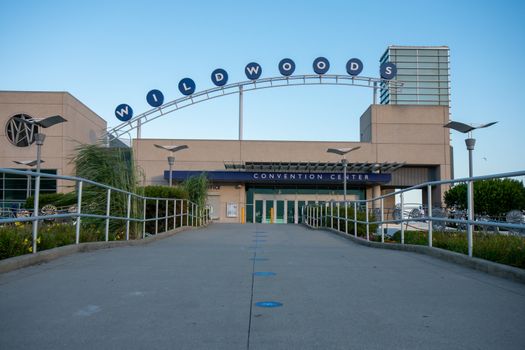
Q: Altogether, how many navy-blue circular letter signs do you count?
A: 9